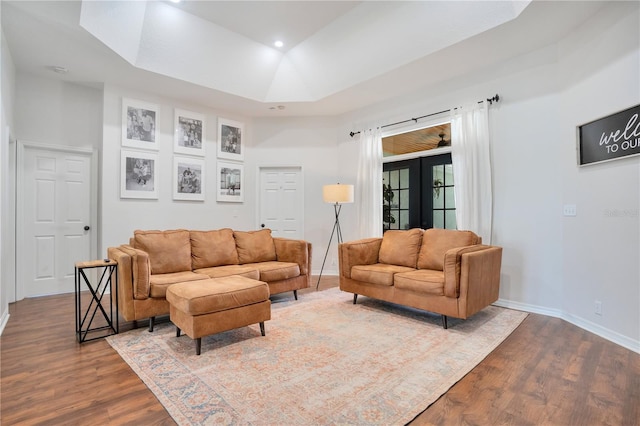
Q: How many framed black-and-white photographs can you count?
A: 6